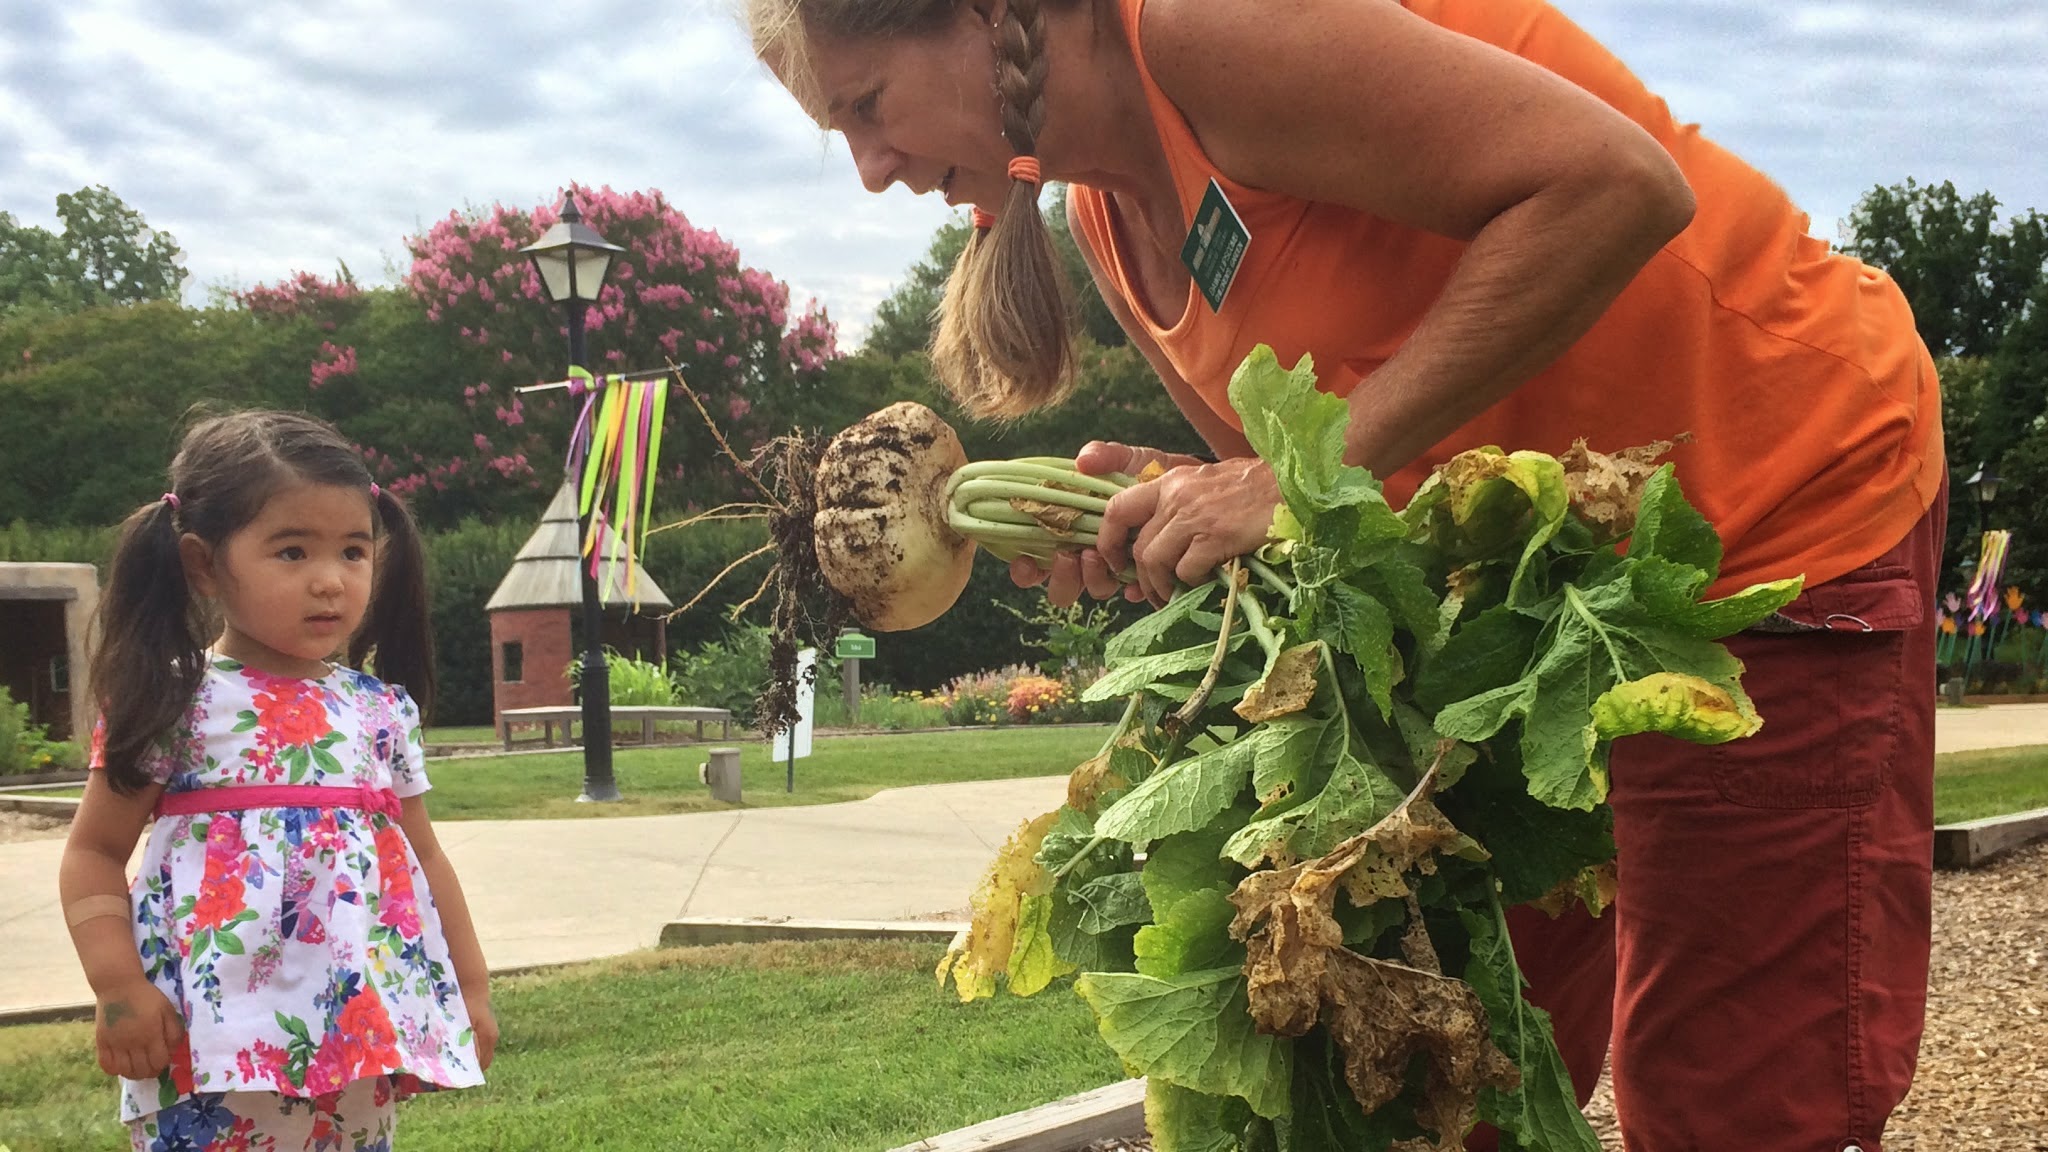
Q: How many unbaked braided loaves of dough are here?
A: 0